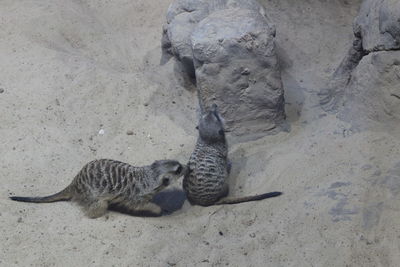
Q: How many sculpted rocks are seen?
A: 2